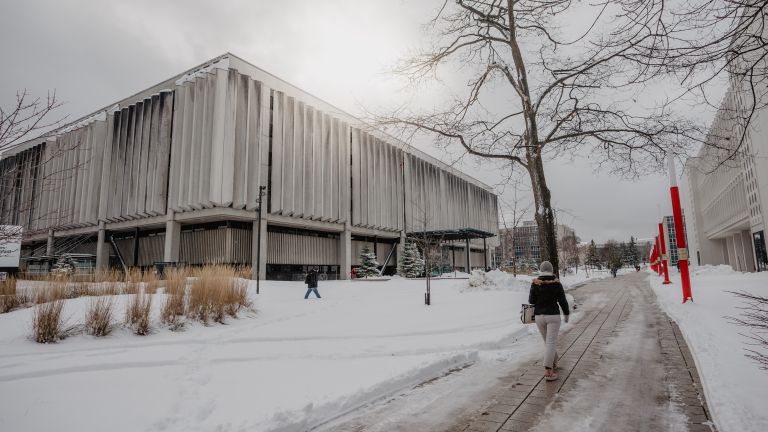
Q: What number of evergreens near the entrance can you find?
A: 2